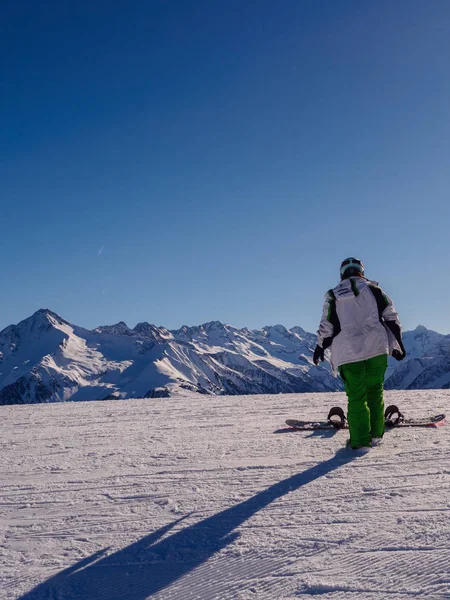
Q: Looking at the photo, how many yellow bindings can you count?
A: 0